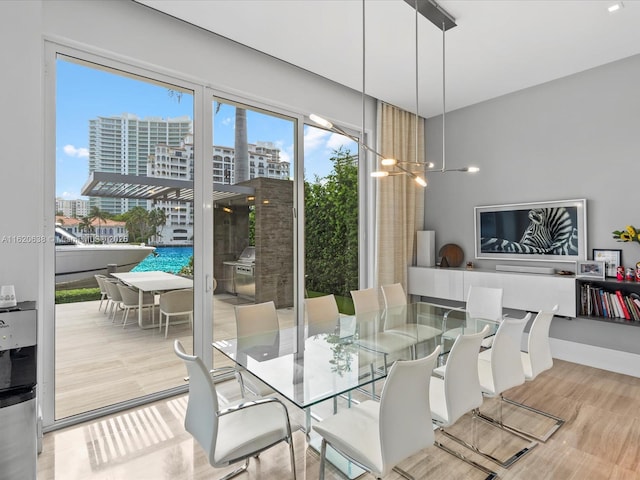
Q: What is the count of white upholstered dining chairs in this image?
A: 10